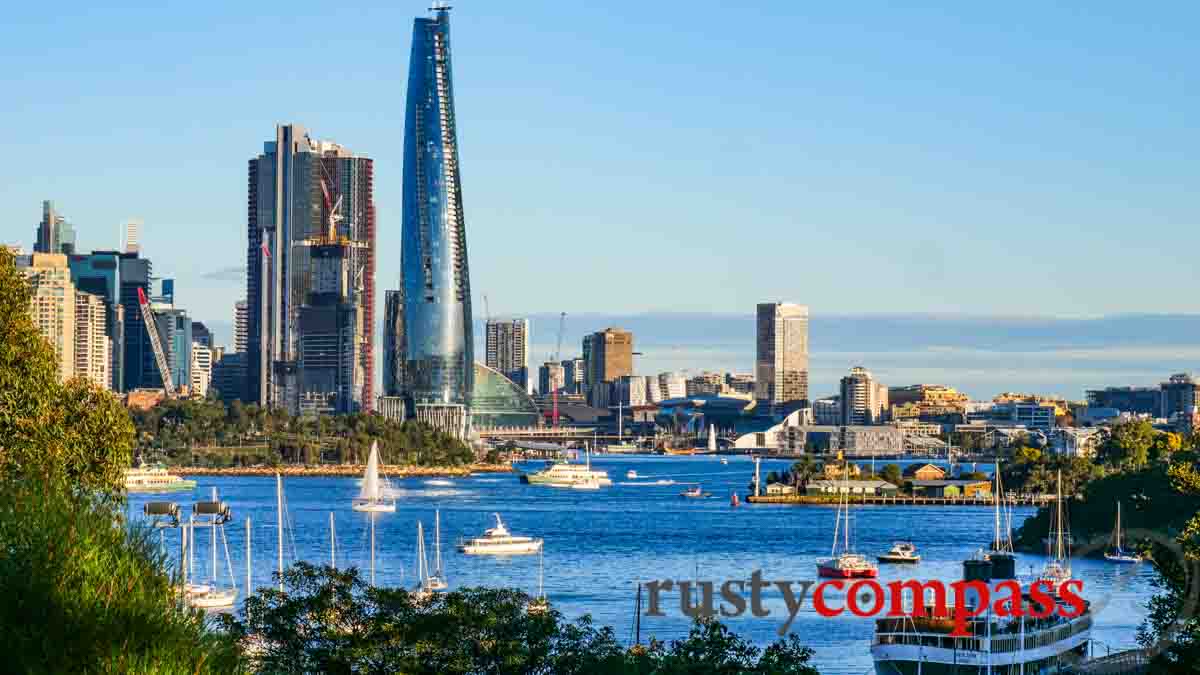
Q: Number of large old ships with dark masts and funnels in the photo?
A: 1